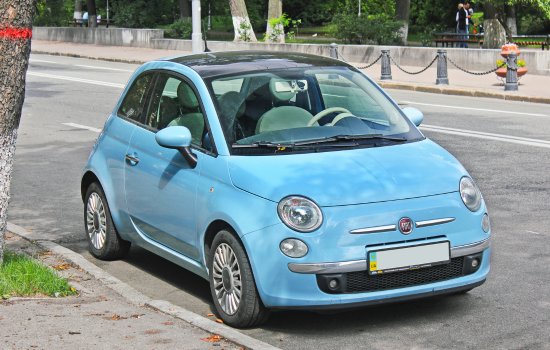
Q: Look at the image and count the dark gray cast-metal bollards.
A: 4